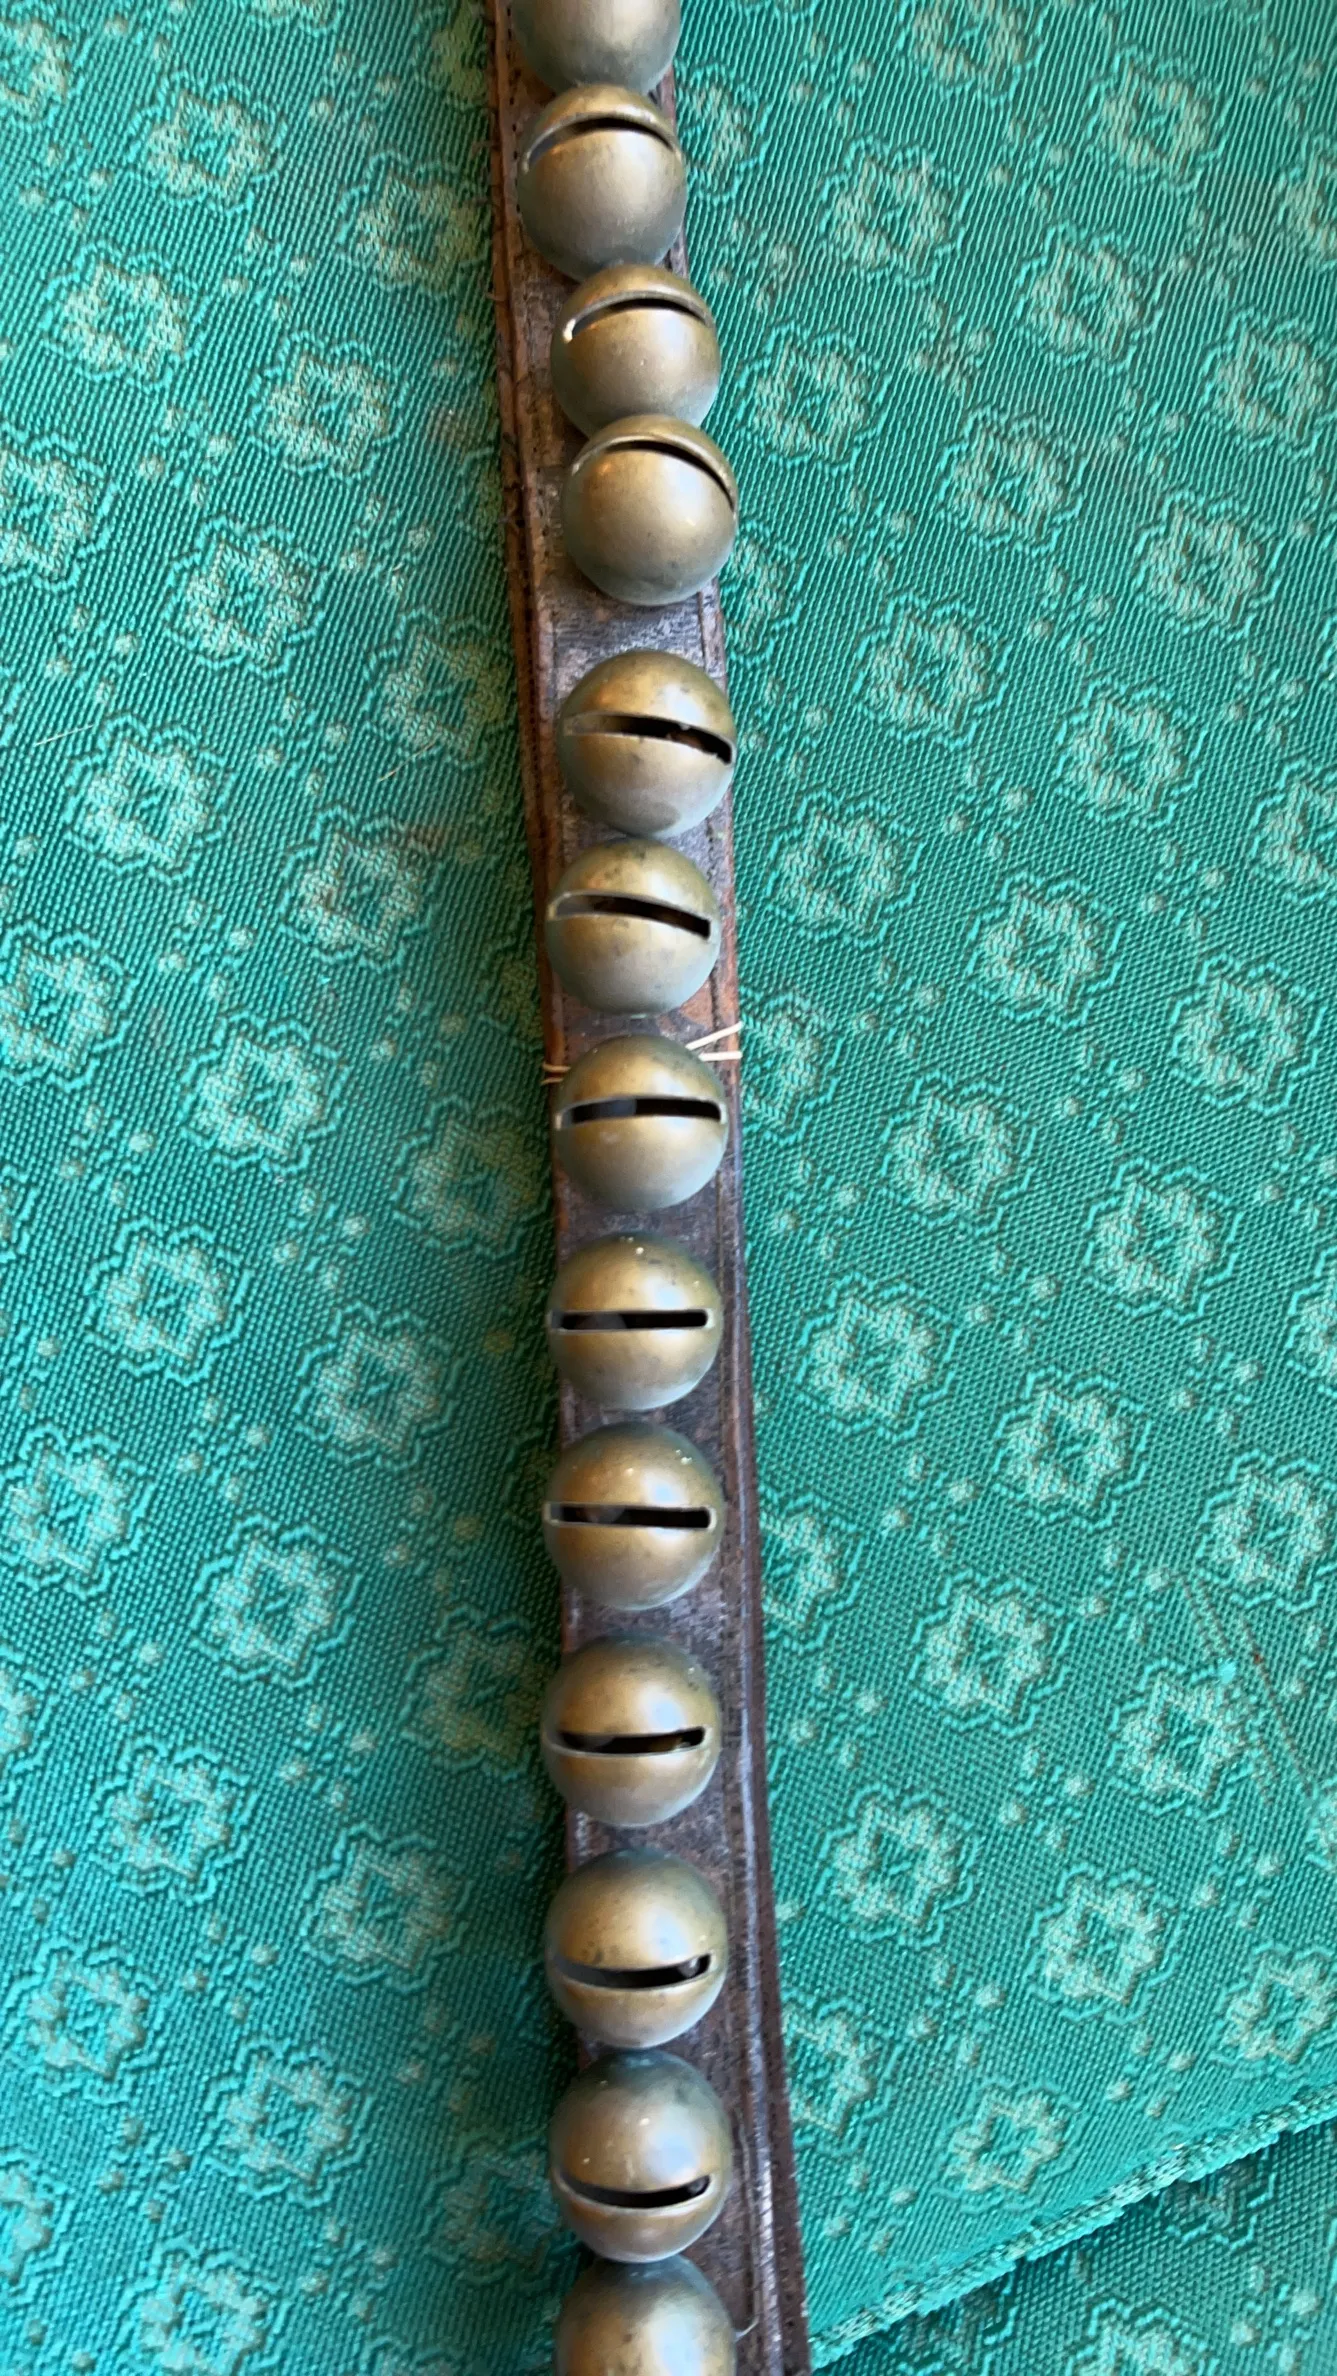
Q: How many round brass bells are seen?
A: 13